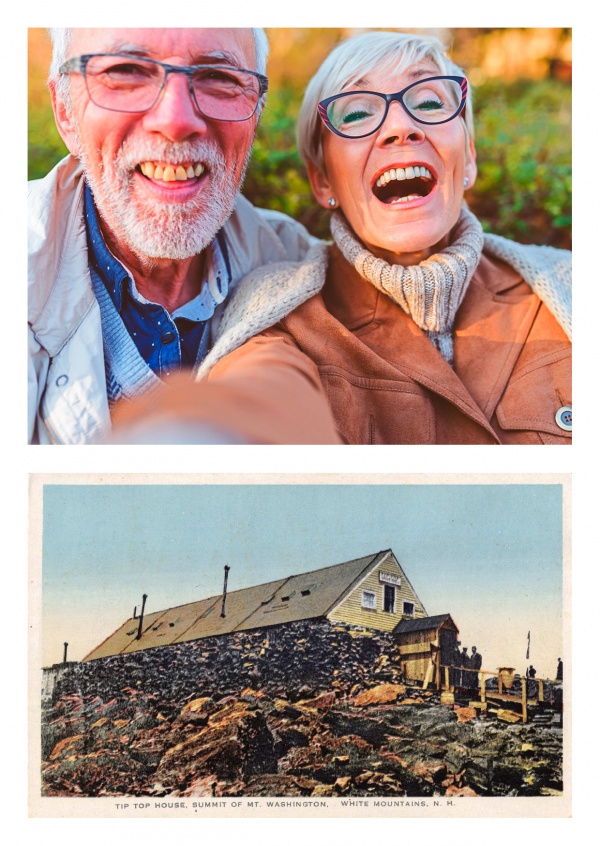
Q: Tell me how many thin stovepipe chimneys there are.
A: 3